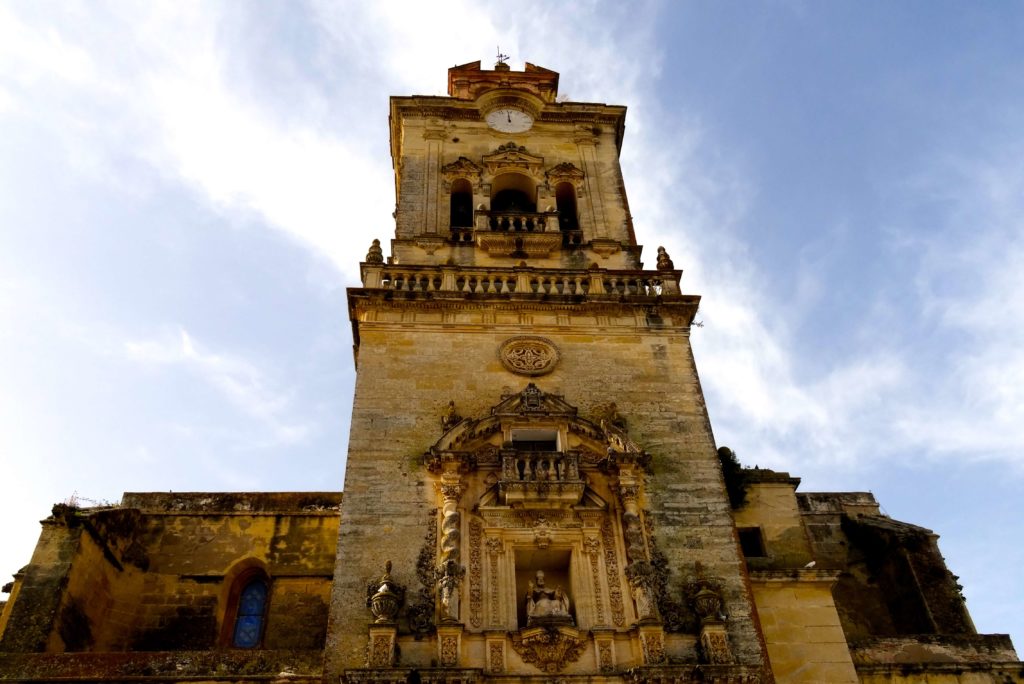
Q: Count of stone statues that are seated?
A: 1